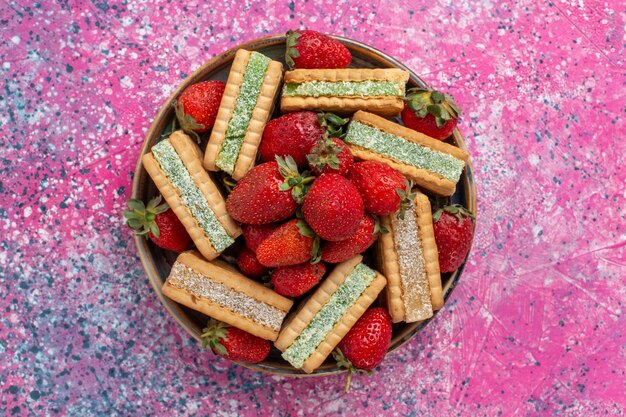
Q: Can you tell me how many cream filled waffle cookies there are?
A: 7